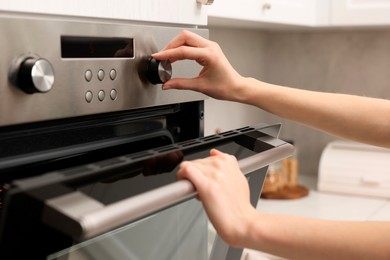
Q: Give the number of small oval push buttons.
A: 6